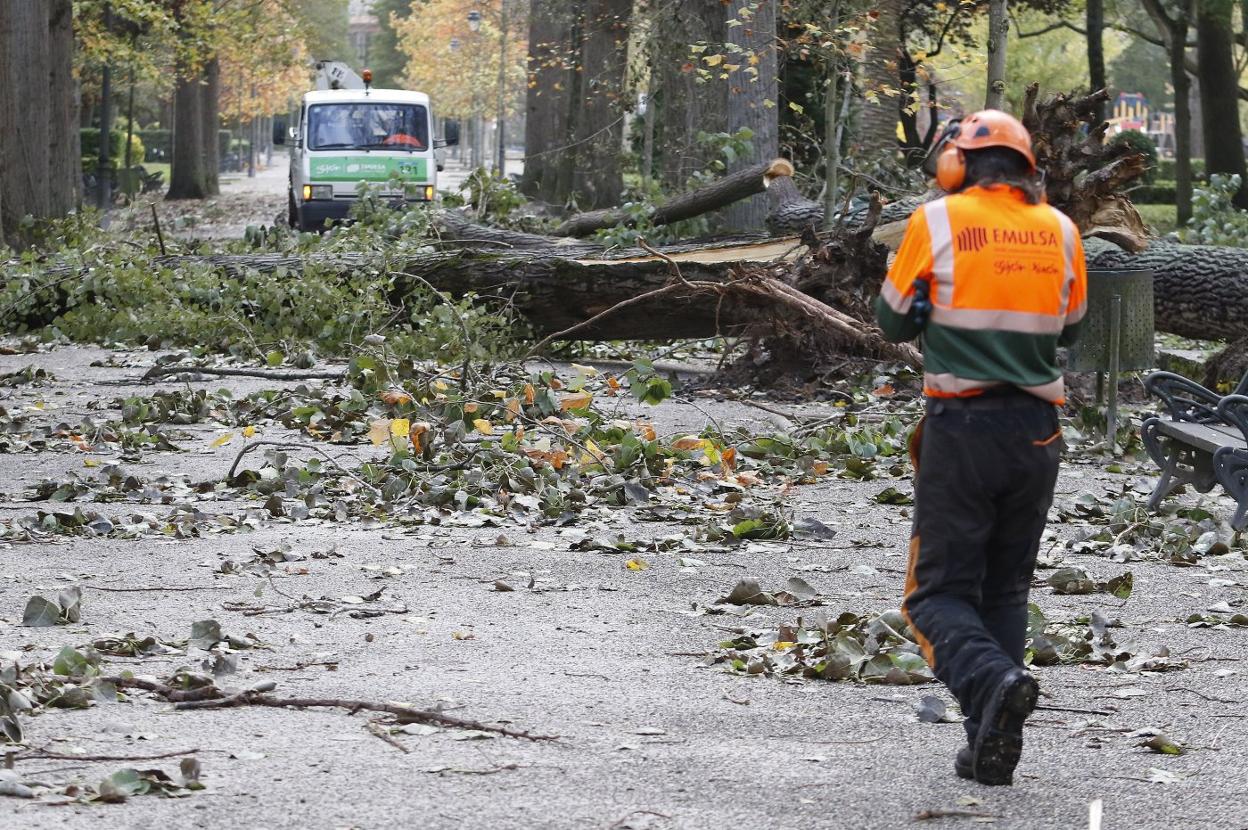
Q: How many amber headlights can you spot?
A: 2